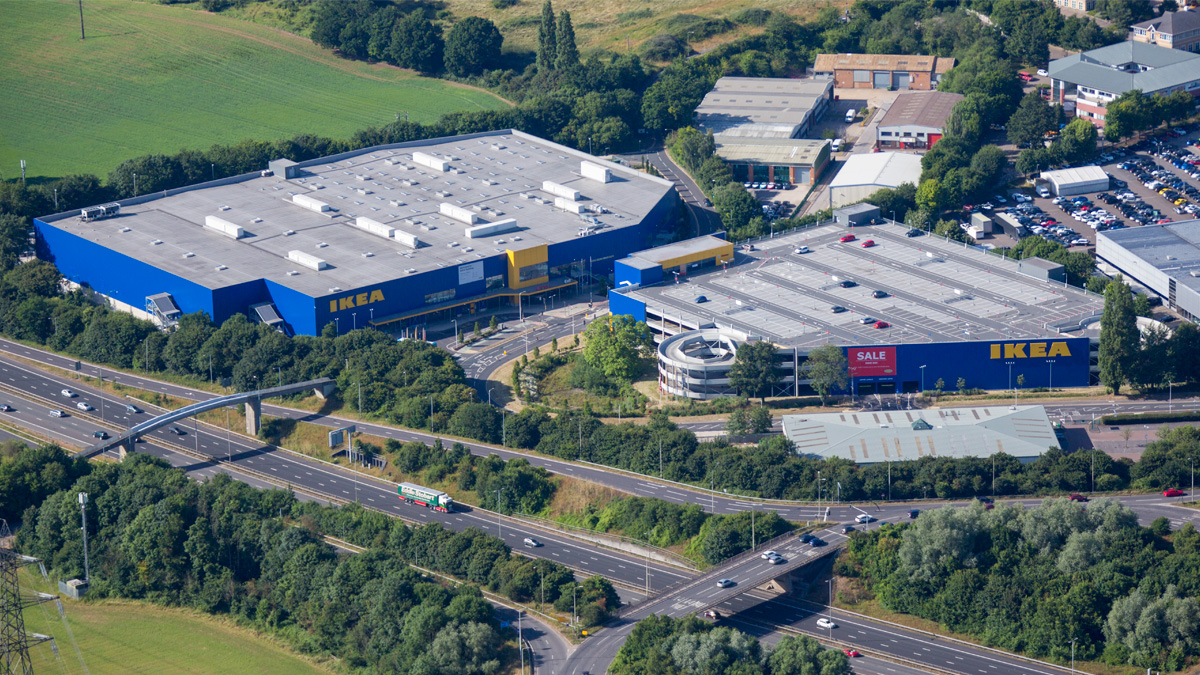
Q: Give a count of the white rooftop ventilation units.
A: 11